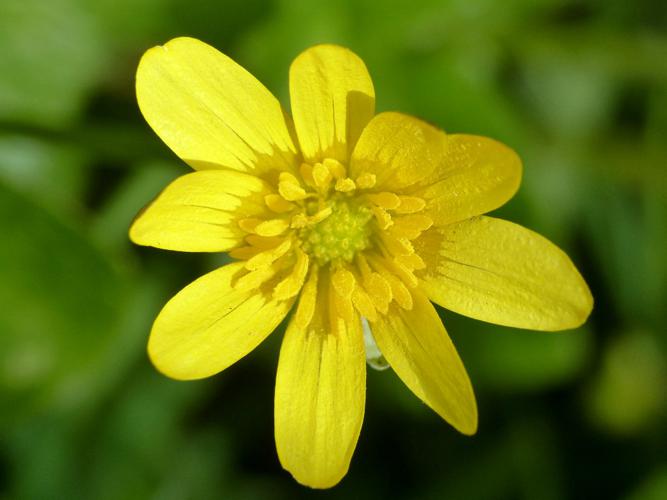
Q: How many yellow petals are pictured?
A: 9